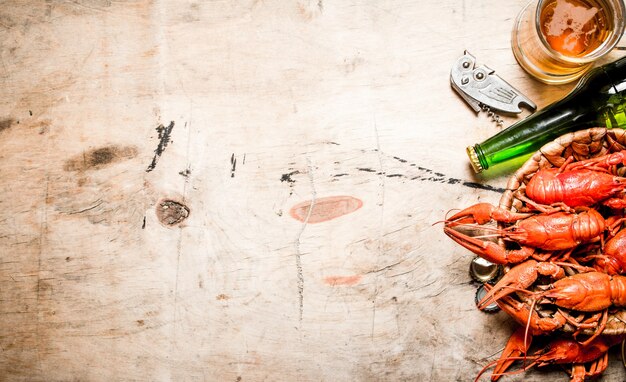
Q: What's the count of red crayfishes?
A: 5